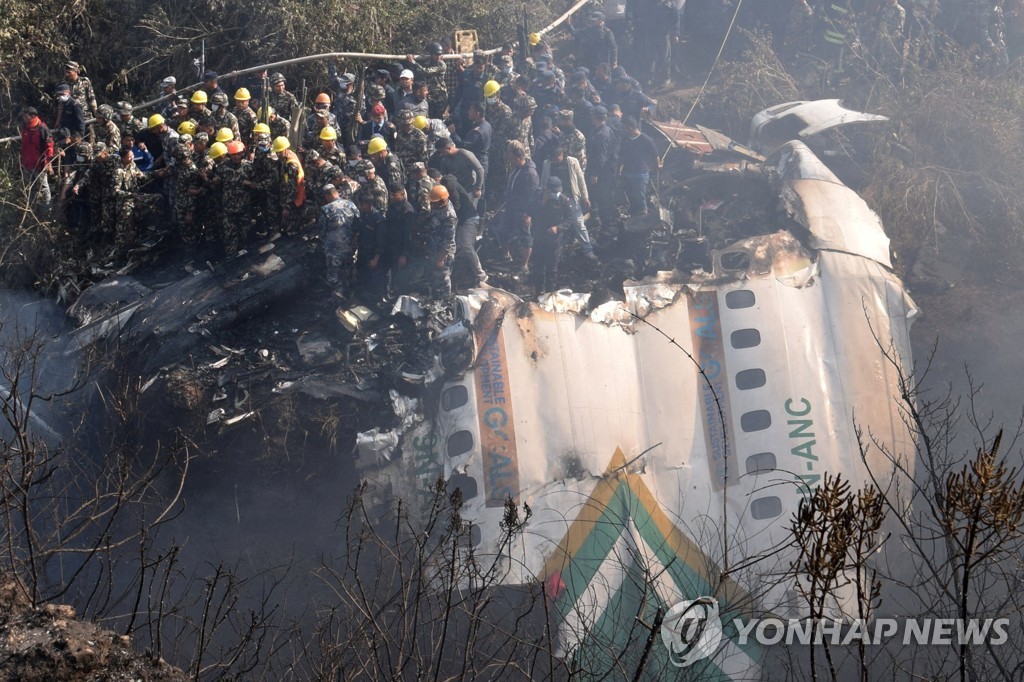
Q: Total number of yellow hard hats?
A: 14